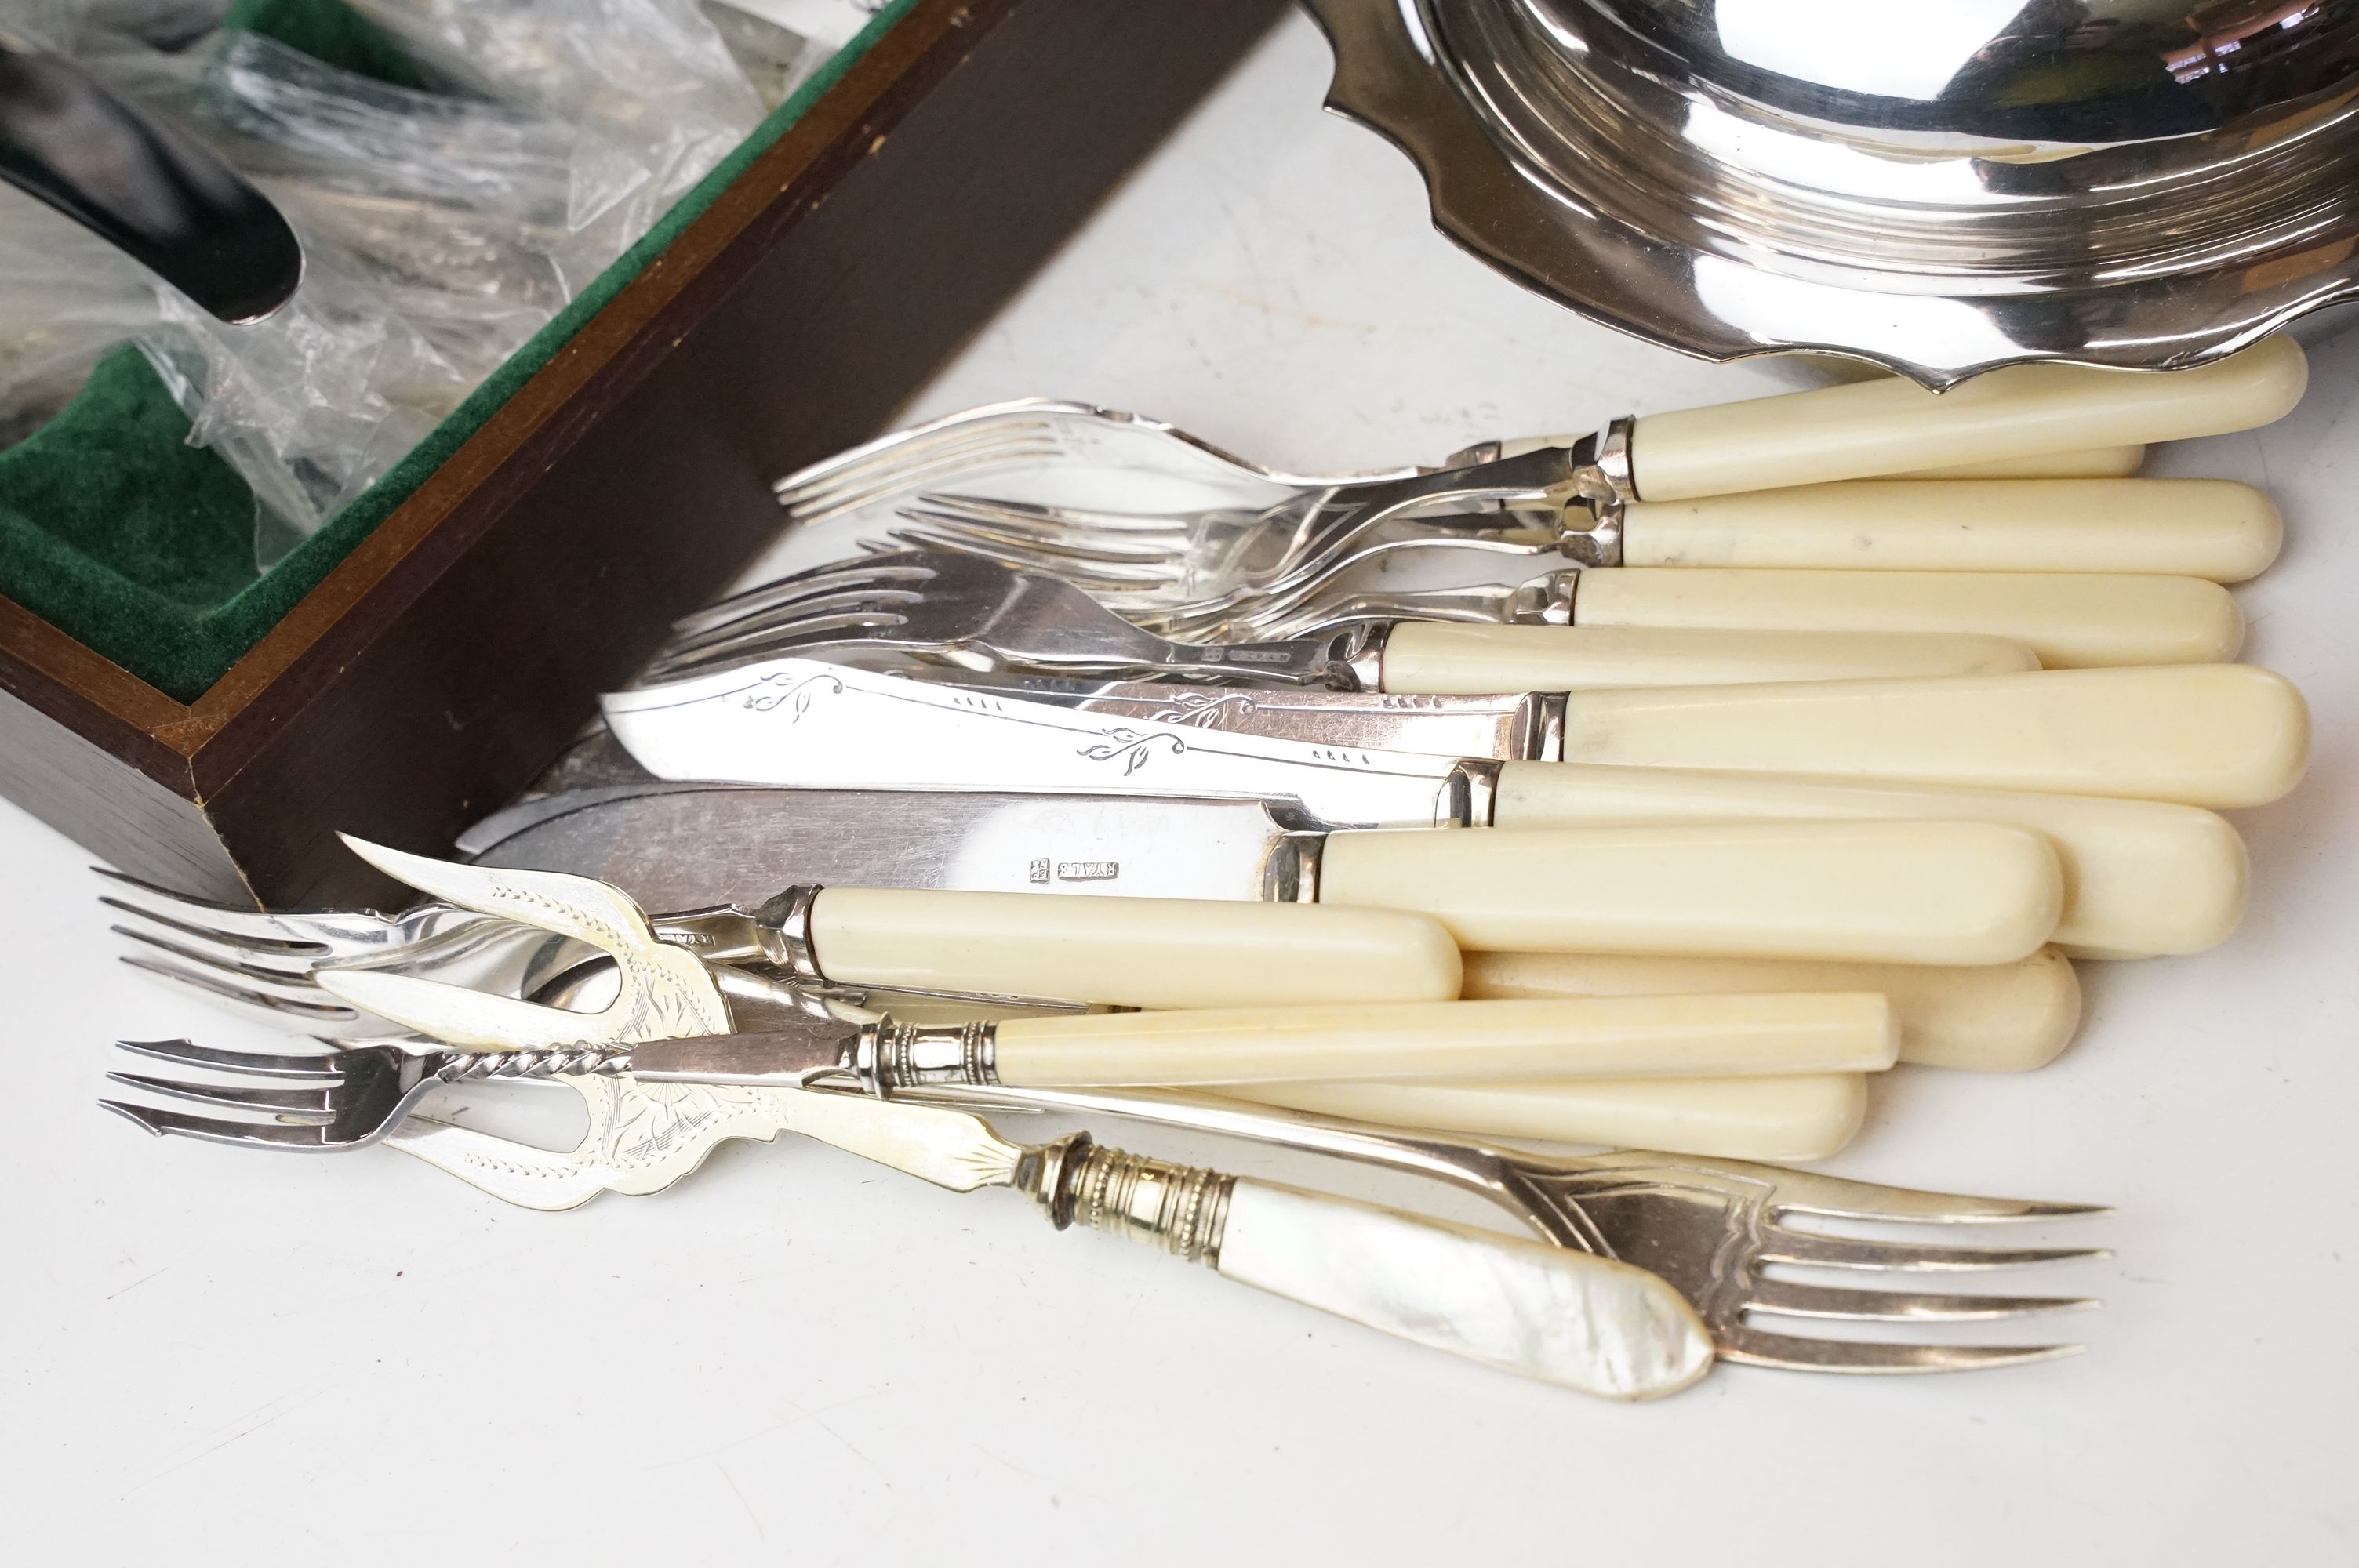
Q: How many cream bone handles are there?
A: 12